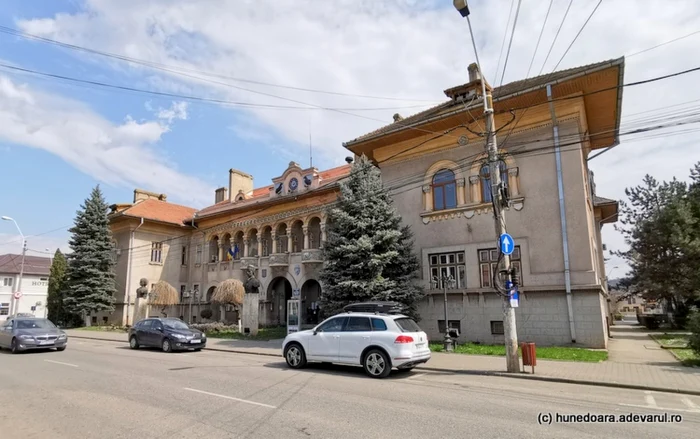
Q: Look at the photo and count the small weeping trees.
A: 2